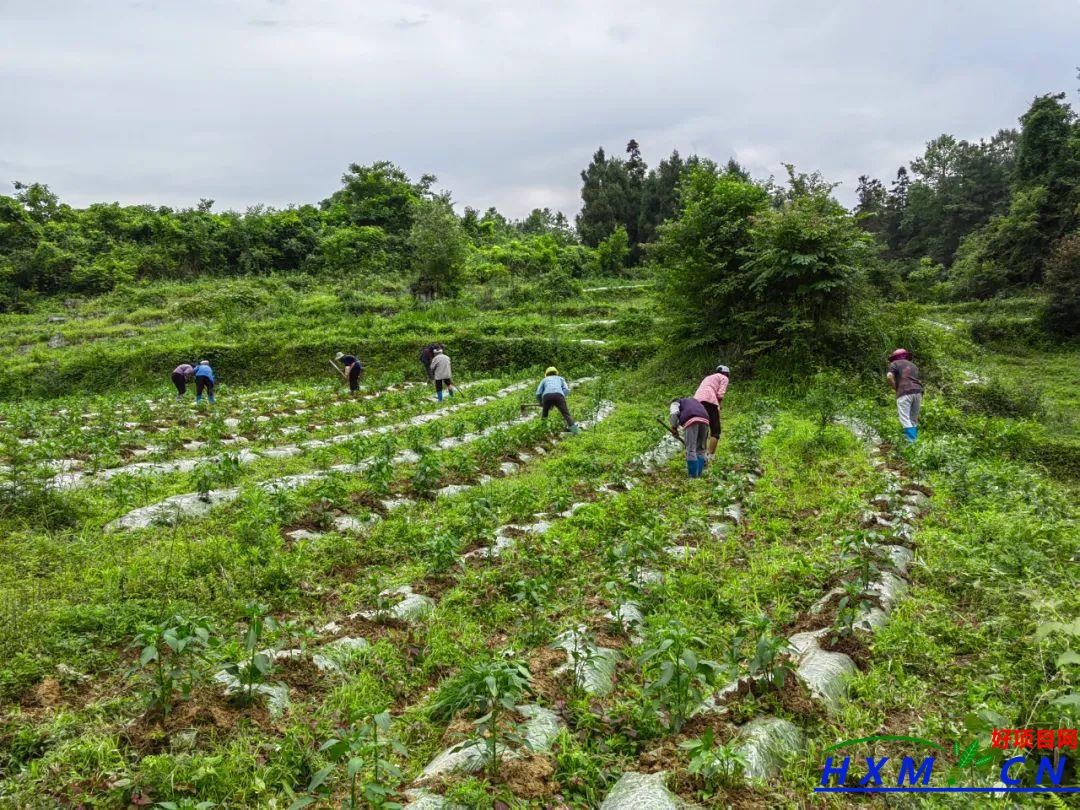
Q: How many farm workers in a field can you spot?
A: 9